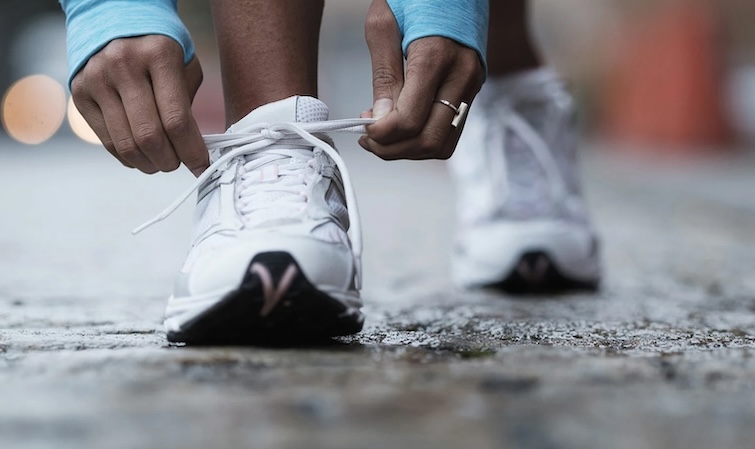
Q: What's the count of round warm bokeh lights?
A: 2